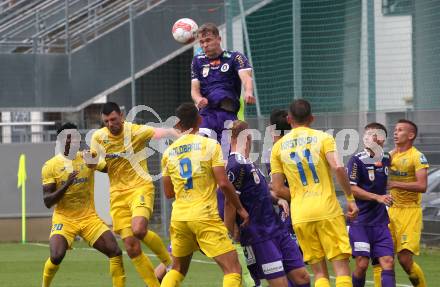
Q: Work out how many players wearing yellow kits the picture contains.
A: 5